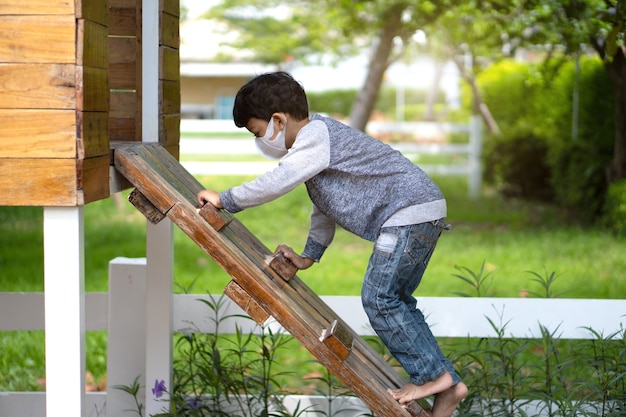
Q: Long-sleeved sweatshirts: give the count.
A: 1